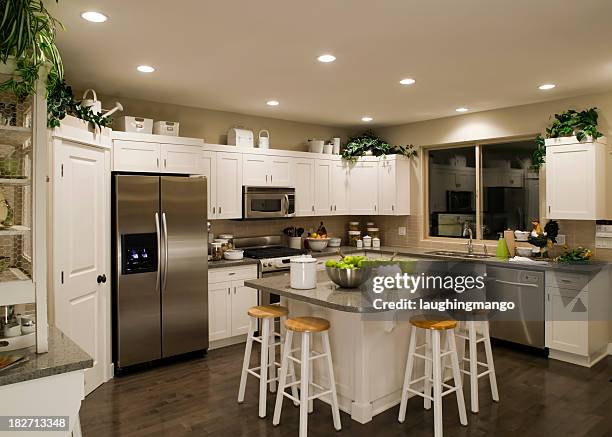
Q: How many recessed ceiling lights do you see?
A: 8